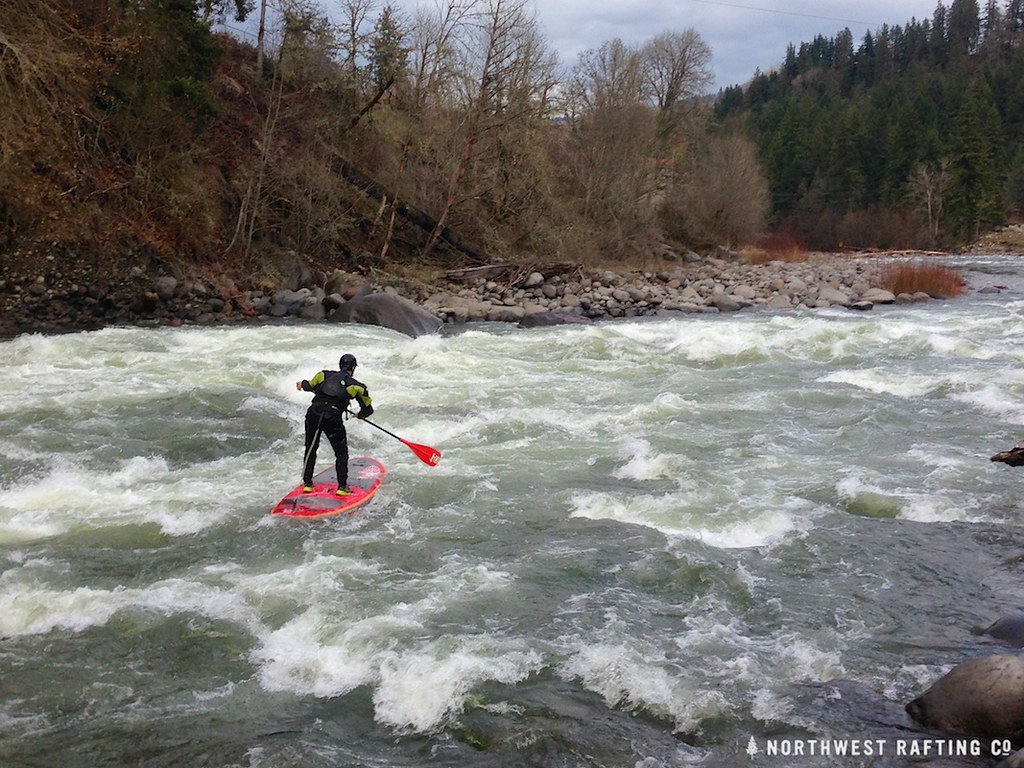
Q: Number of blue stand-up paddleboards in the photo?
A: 0